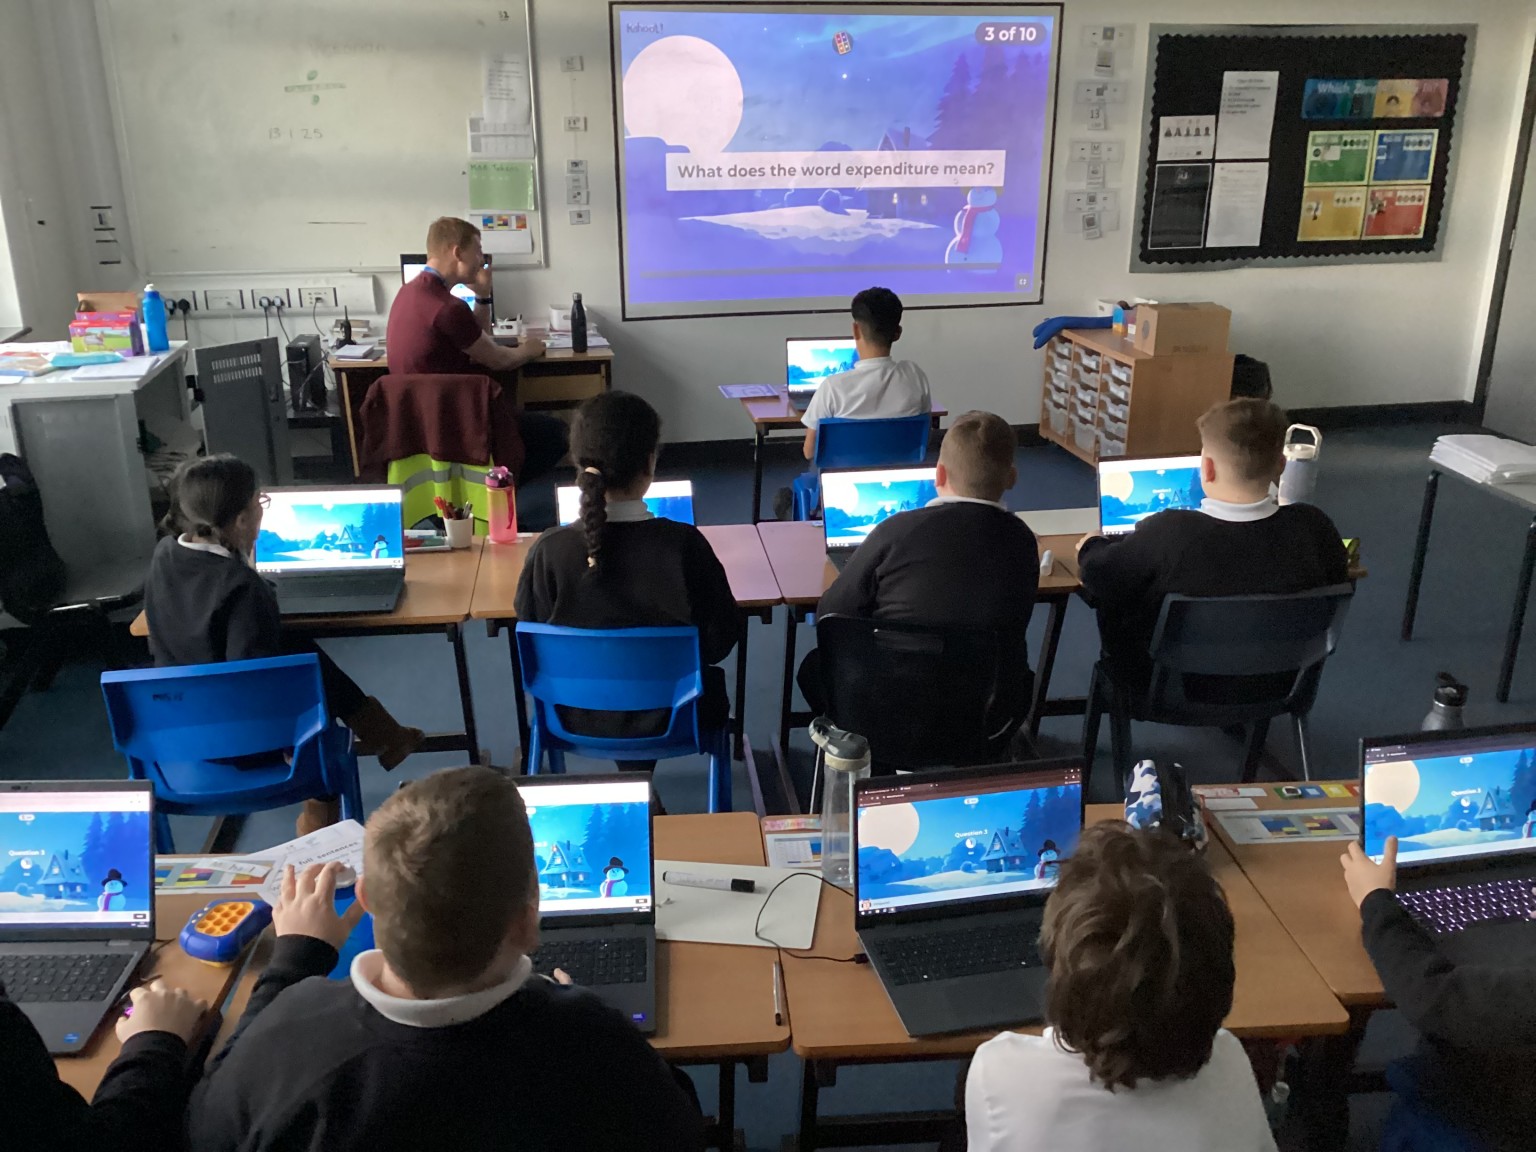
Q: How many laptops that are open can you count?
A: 9